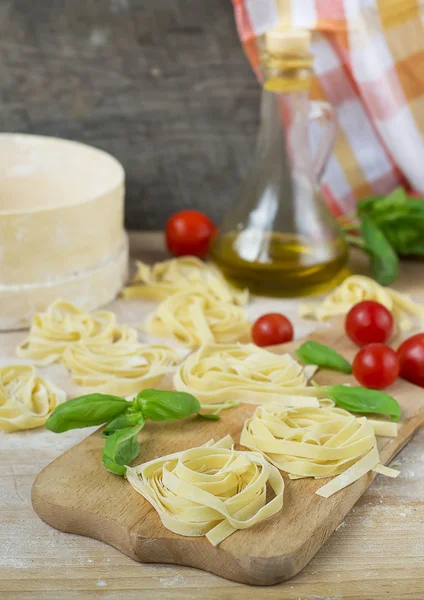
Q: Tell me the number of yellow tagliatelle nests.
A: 9